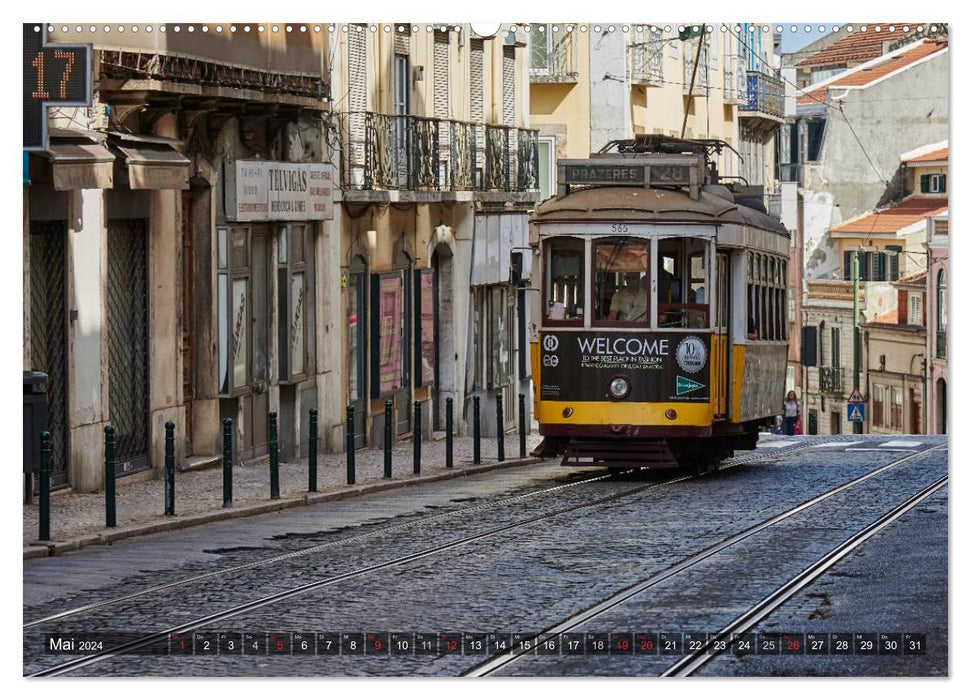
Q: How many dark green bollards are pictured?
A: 13